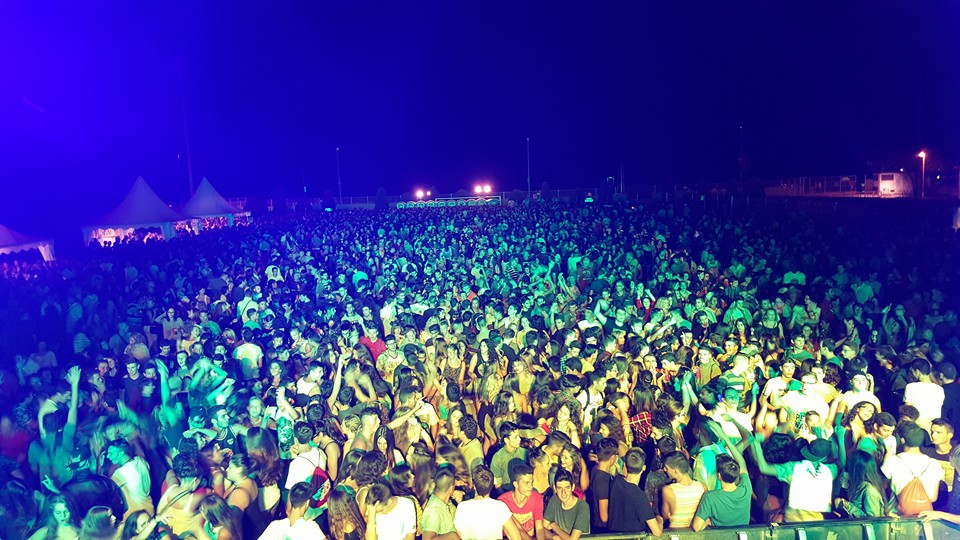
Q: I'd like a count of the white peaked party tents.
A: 3